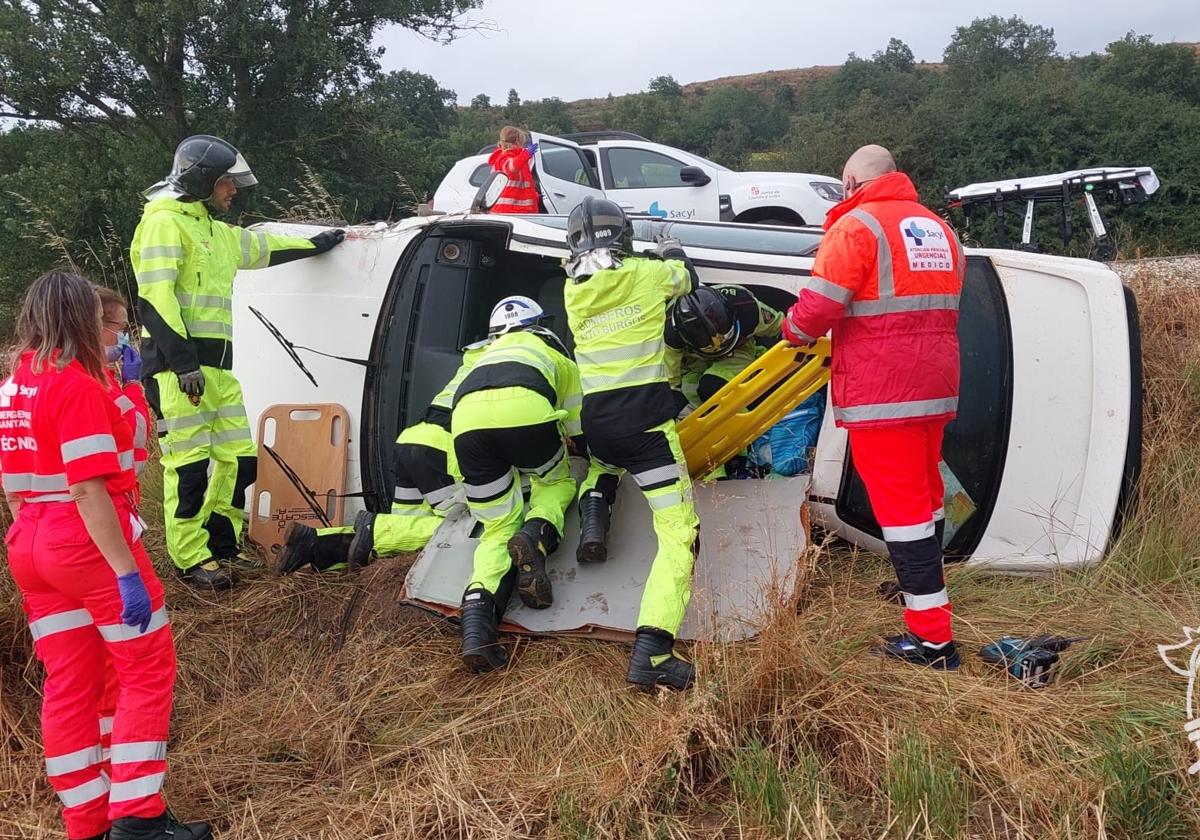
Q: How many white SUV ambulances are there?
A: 1